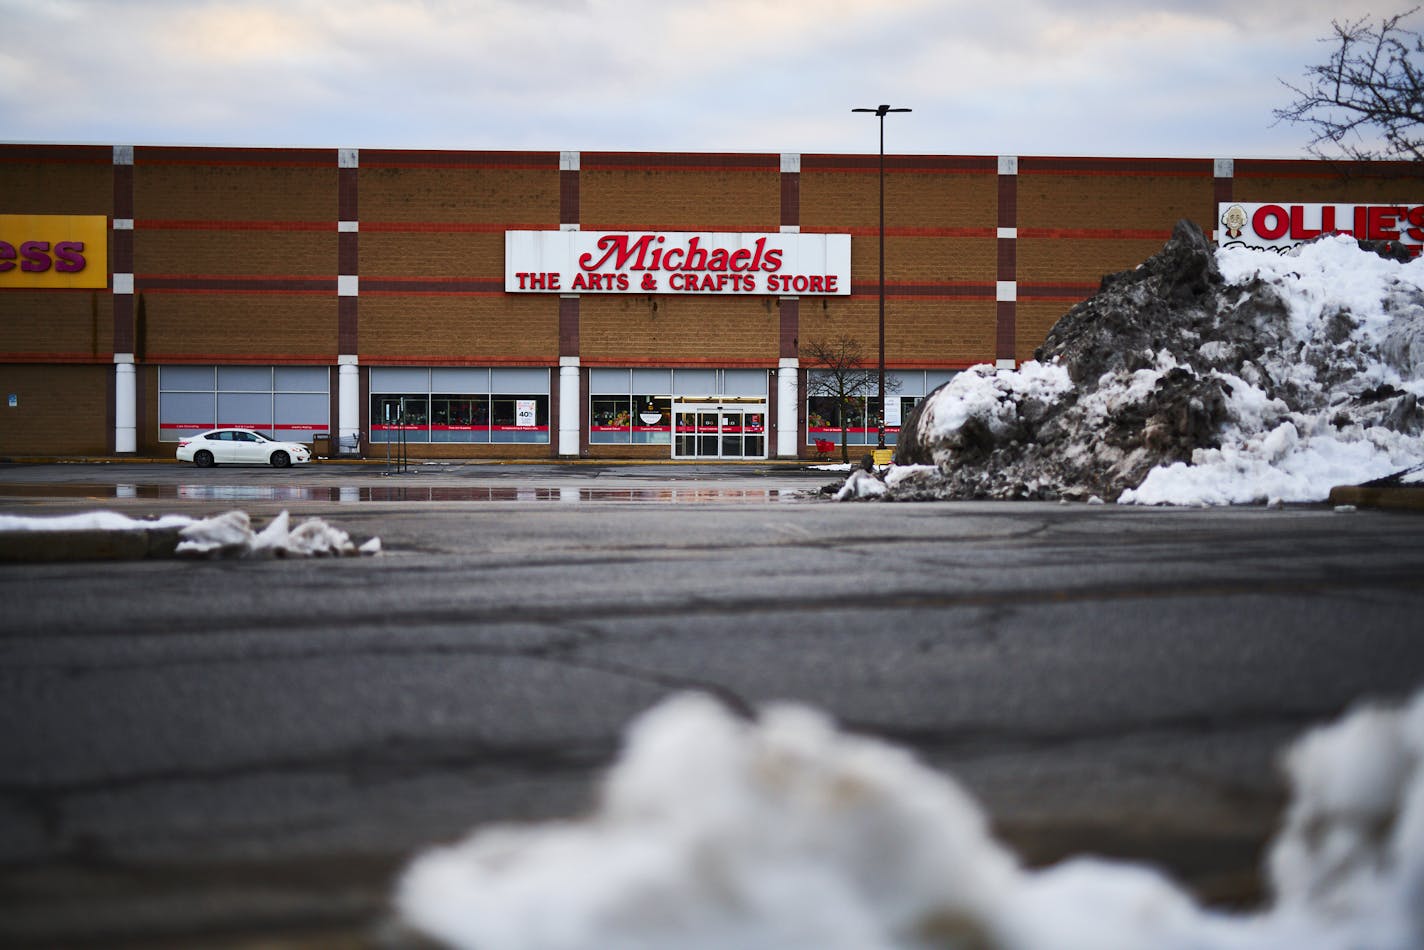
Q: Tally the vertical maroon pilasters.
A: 6